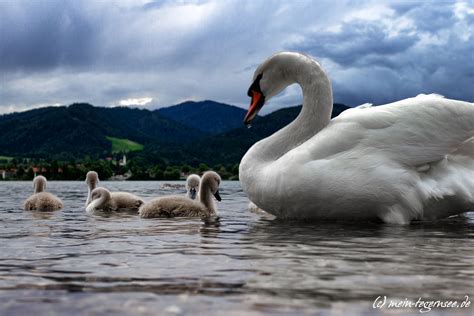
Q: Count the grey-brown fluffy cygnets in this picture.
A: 5